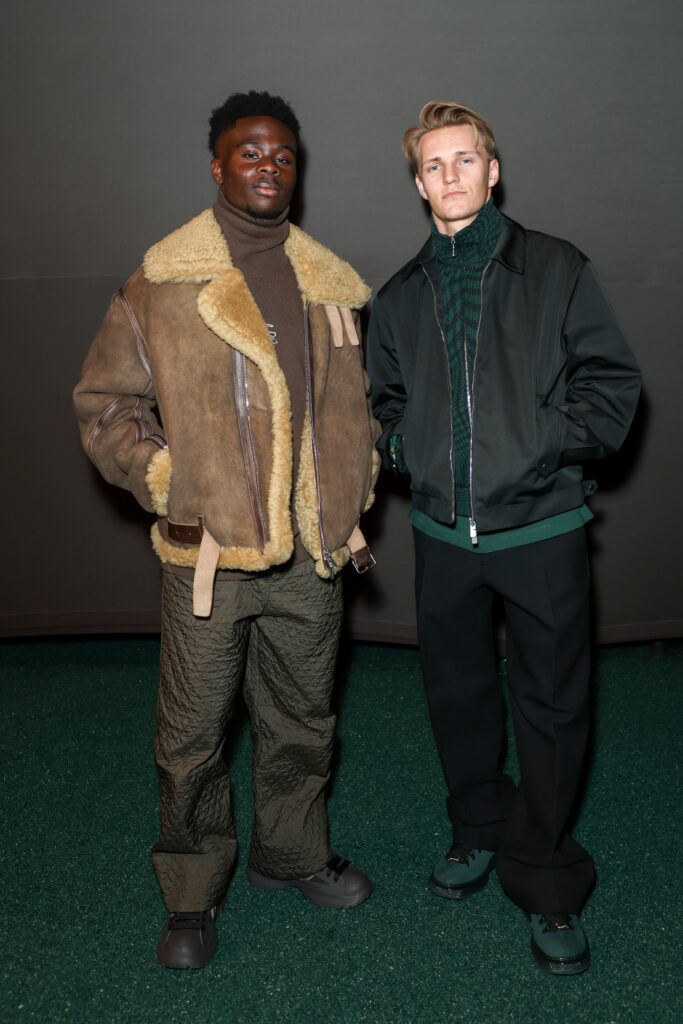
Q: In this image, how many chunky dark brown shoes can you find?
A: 2